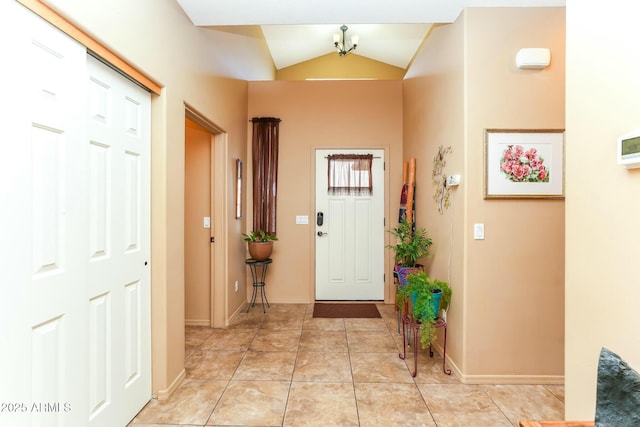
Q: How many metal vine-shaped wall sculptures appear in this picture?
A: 1